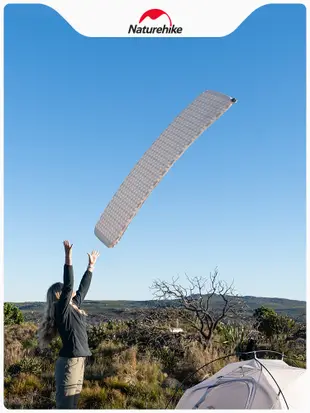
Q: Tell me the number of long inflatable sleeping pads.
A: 1